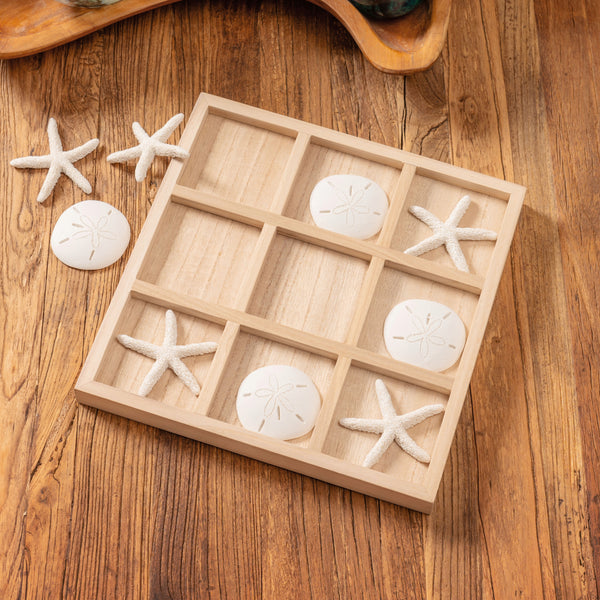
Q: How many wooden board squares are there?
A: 9